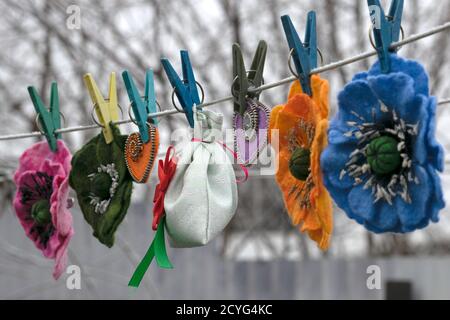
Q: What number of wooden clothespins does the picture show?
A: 0